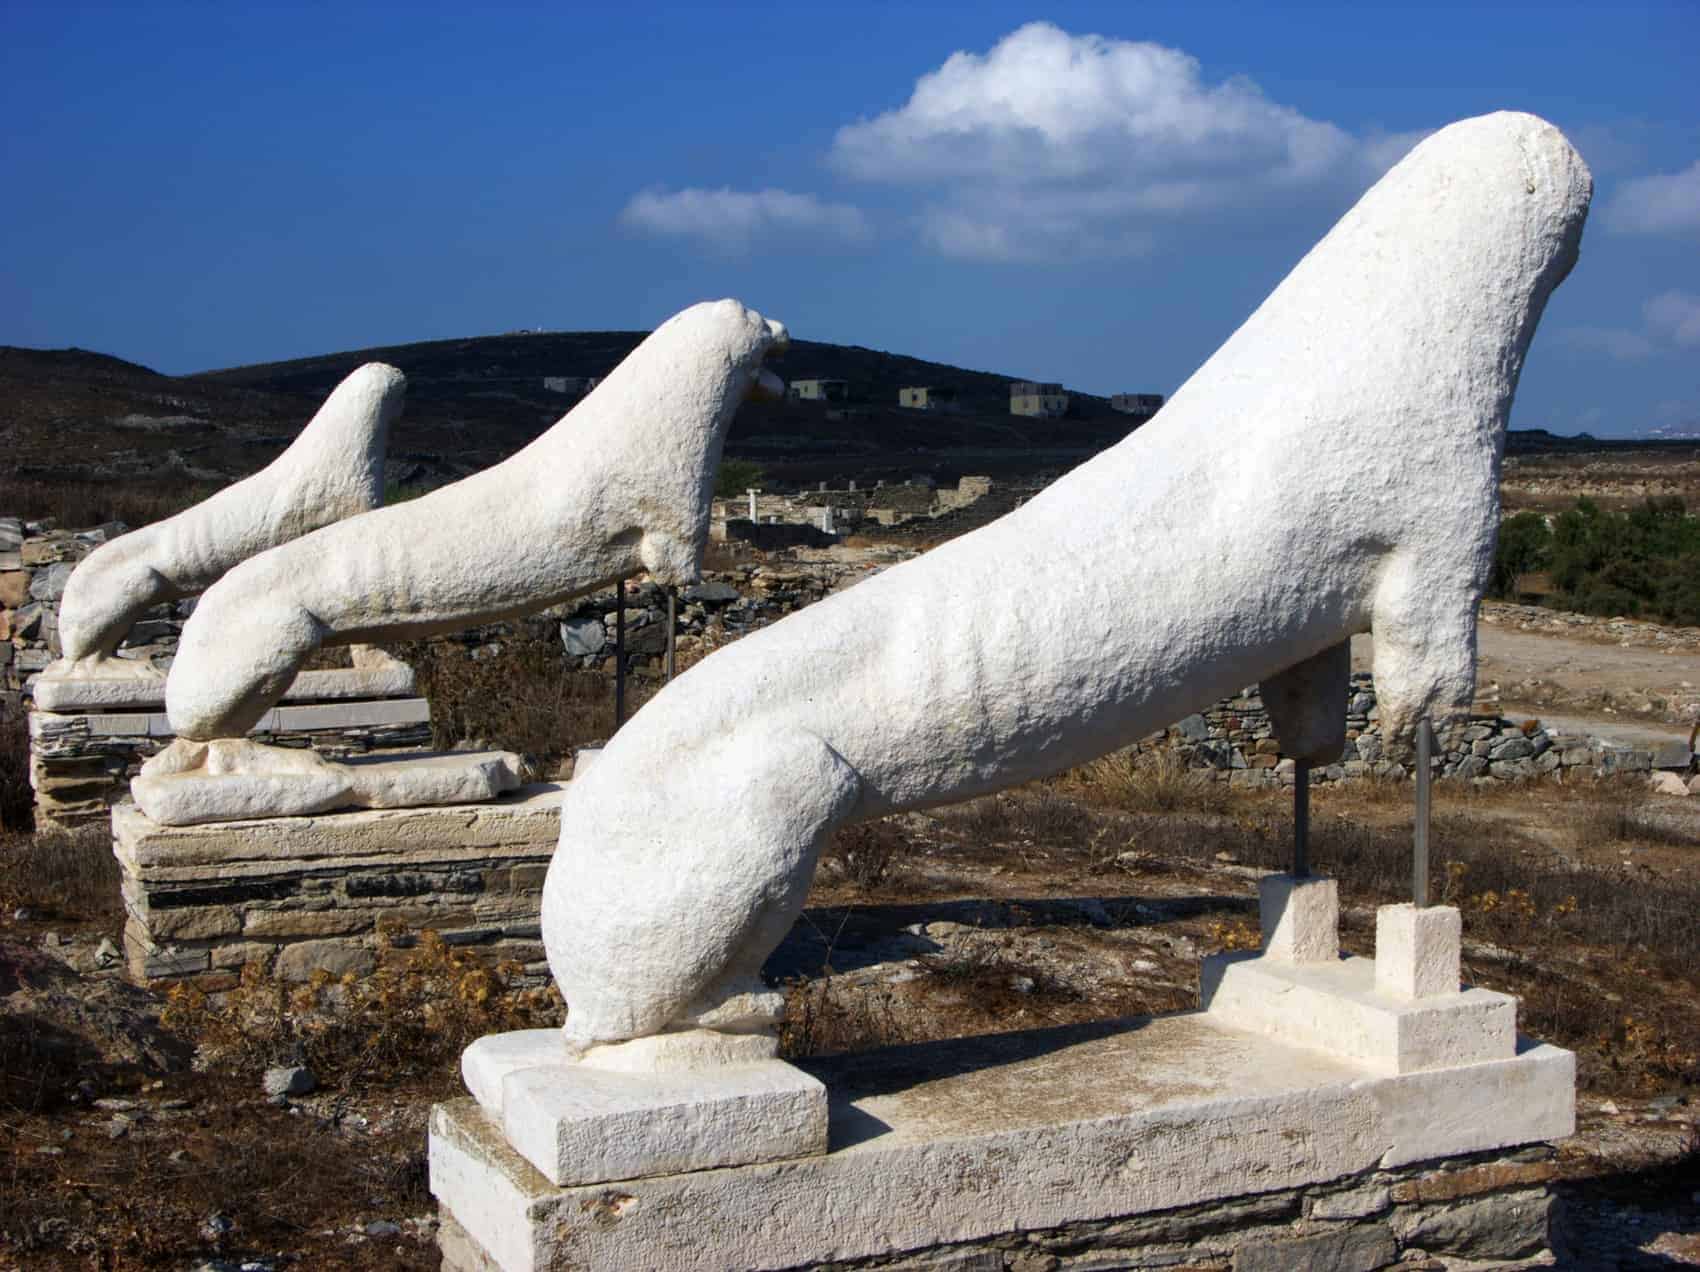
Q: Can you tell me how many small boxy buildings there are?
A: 5